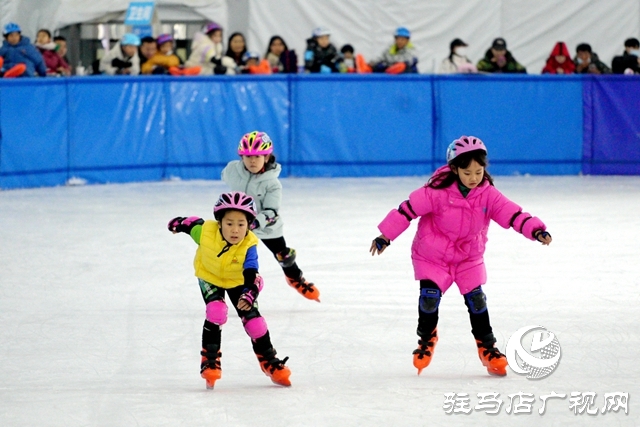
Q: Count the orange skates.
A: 5